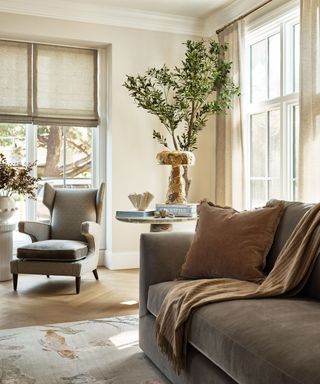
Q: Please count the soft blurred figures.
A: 0